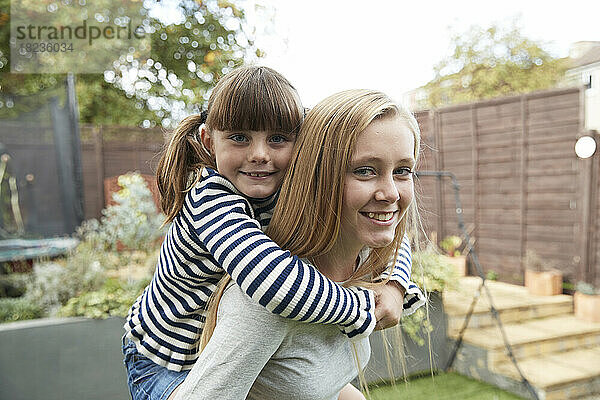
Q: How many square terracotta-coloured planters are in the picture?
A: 3